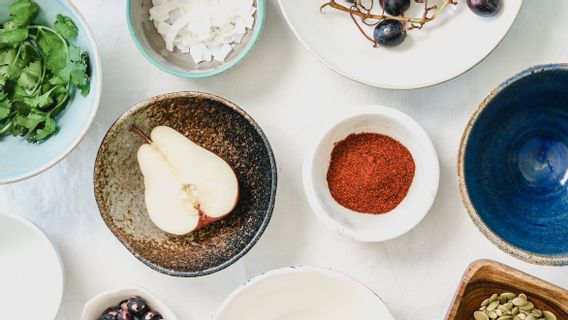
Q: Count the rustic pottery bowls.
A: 2